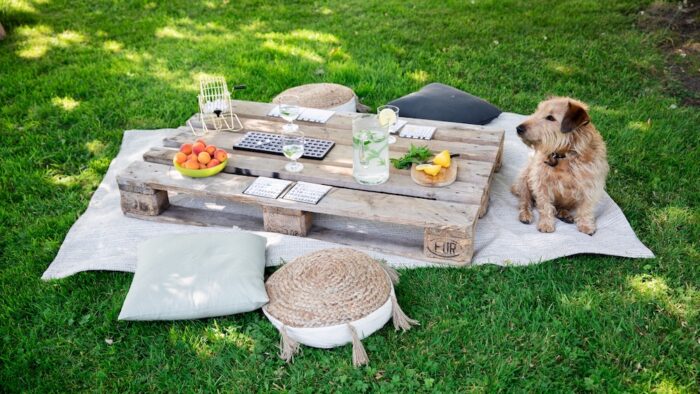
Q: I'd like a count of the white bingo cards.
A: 6